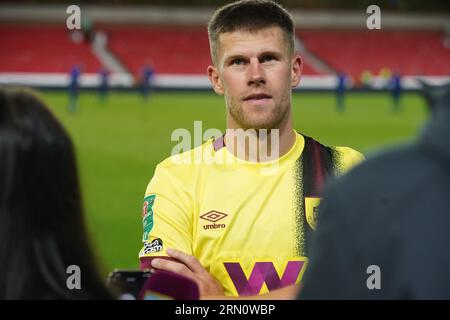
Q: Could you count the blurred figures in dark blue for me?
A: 5